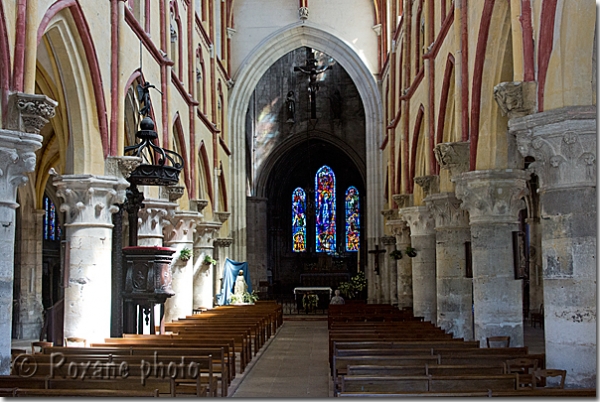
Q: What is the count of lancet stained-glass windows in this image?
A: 3